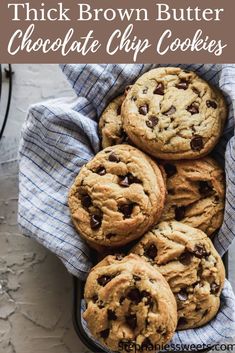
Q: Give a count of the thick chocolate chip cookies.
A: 6